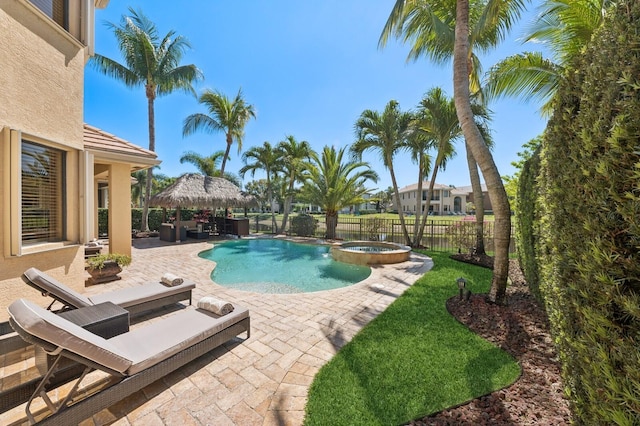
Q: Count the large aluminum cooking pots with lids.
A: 0